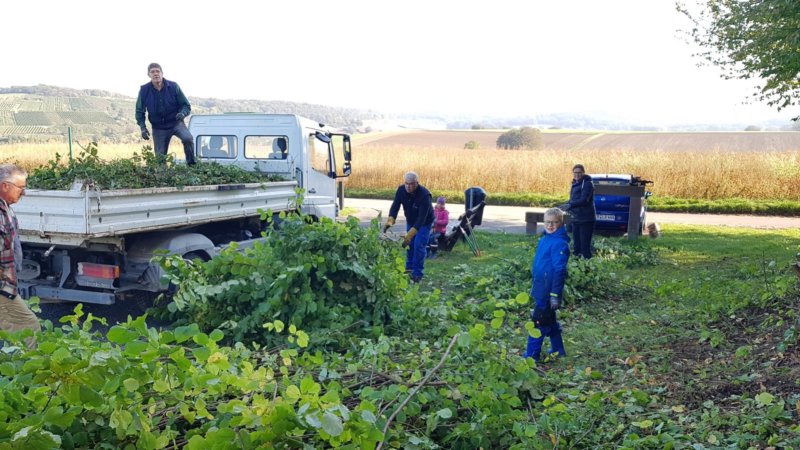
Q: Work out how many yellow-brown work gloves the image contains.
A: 2